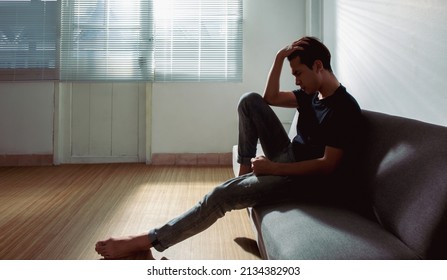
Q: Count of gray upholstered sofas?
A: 1